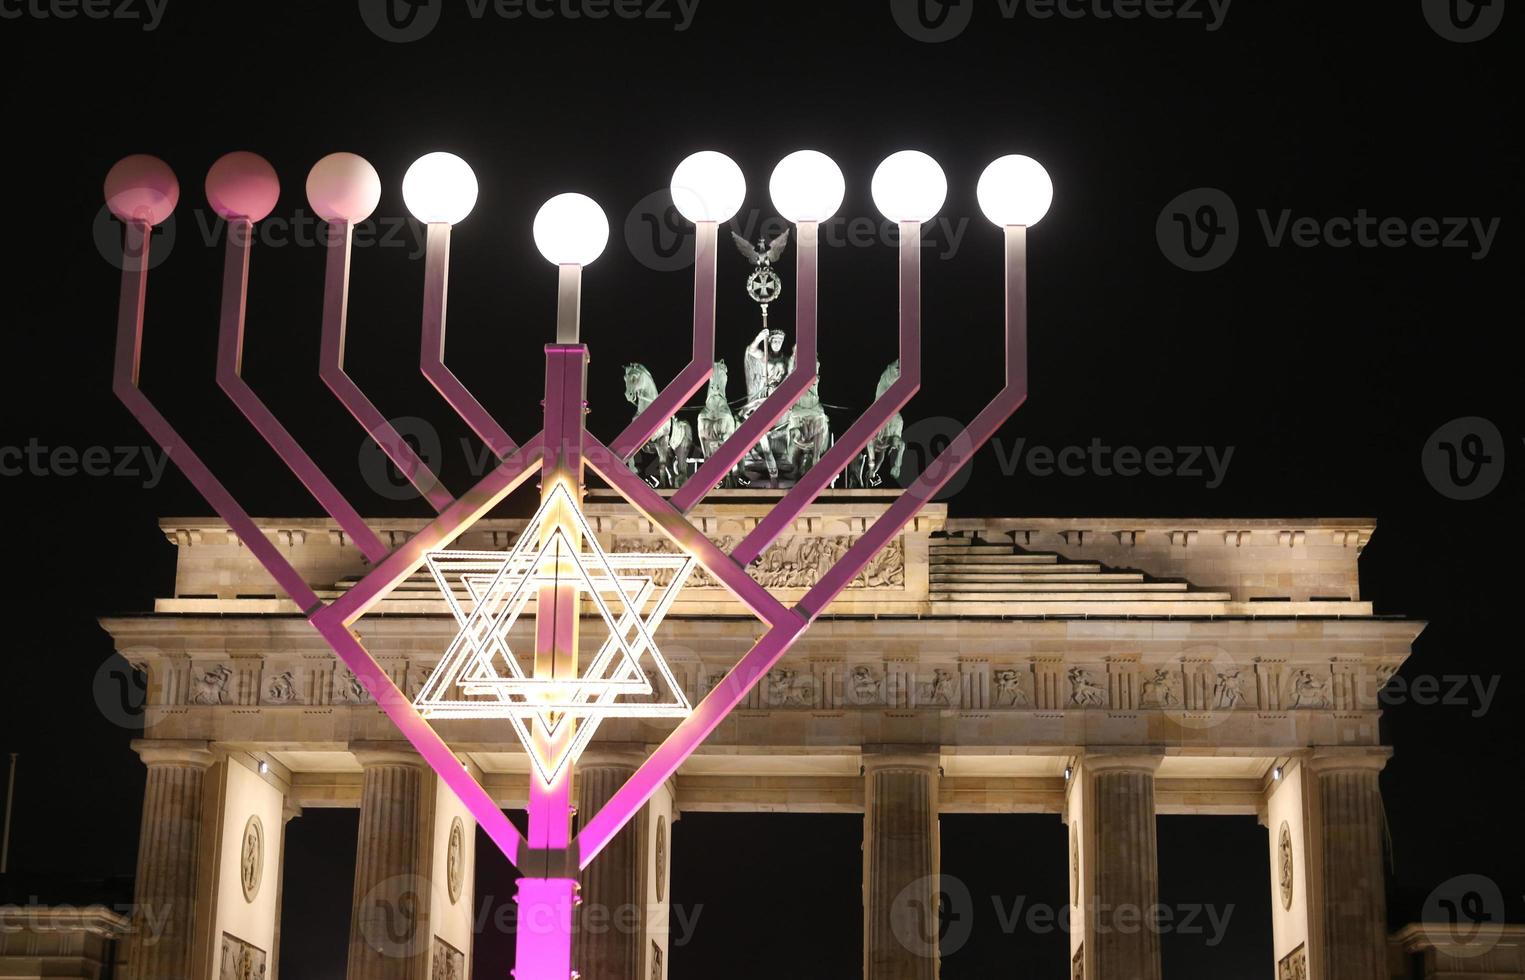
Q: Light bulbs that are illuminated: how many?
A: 6